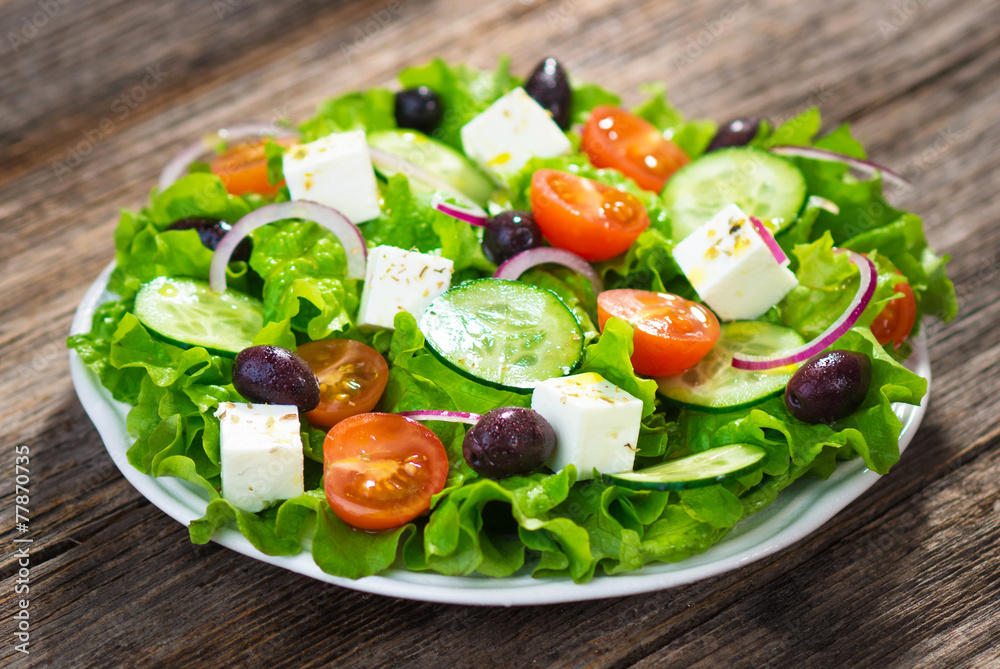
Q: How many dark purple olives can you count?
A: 8